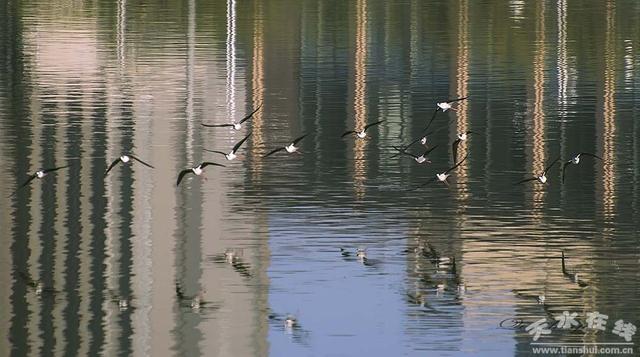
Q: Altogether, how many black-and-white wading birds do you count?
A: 14